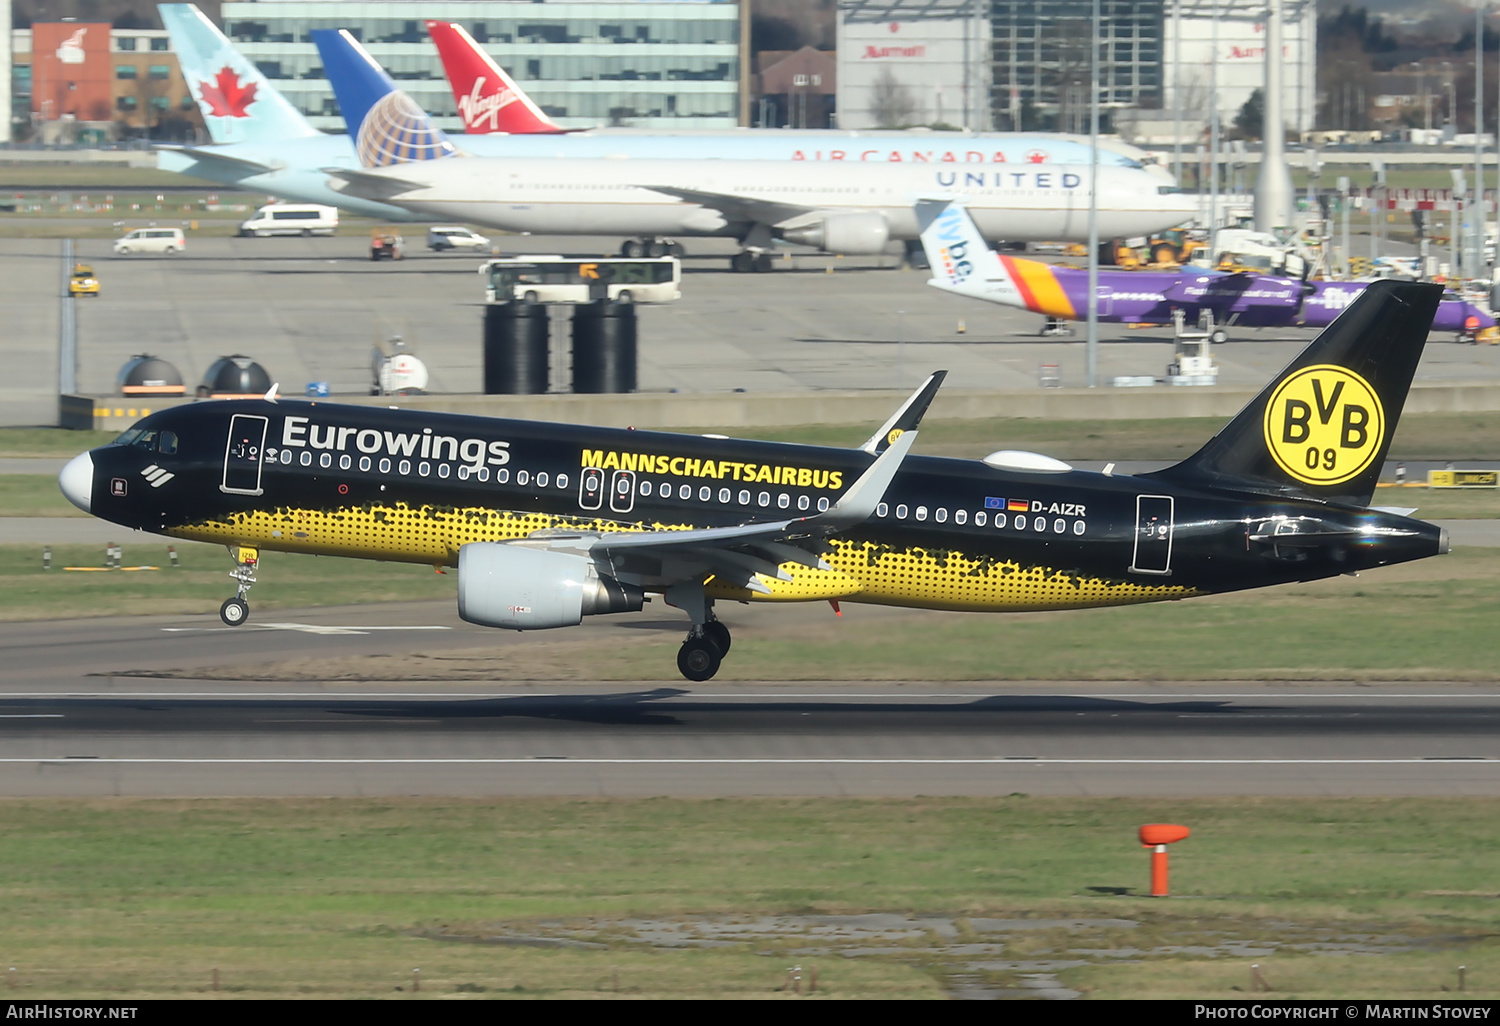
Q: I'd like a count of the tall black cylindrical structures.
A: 2